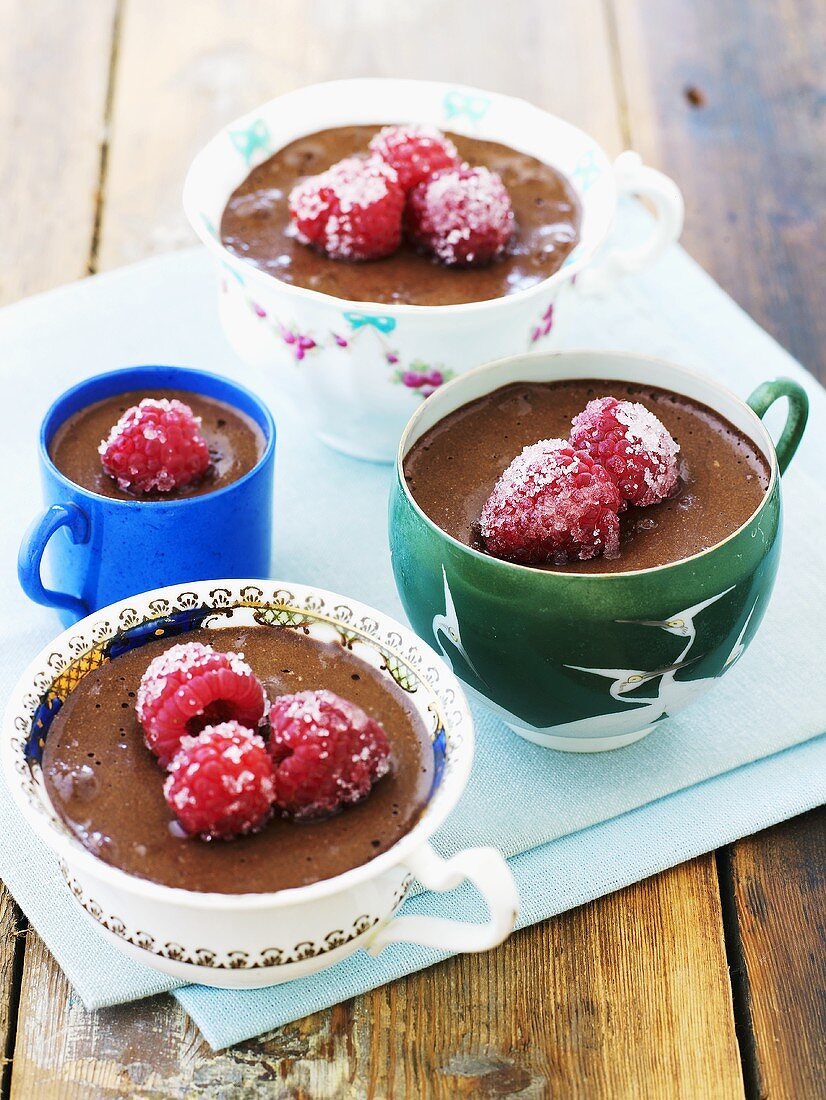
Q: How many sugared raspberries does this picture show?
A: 9